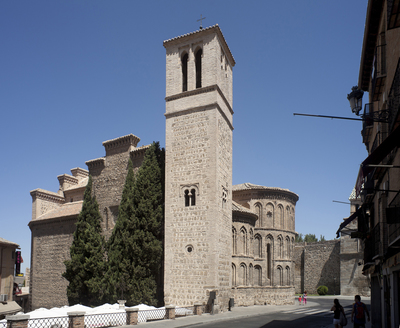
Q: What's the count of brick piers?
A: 5